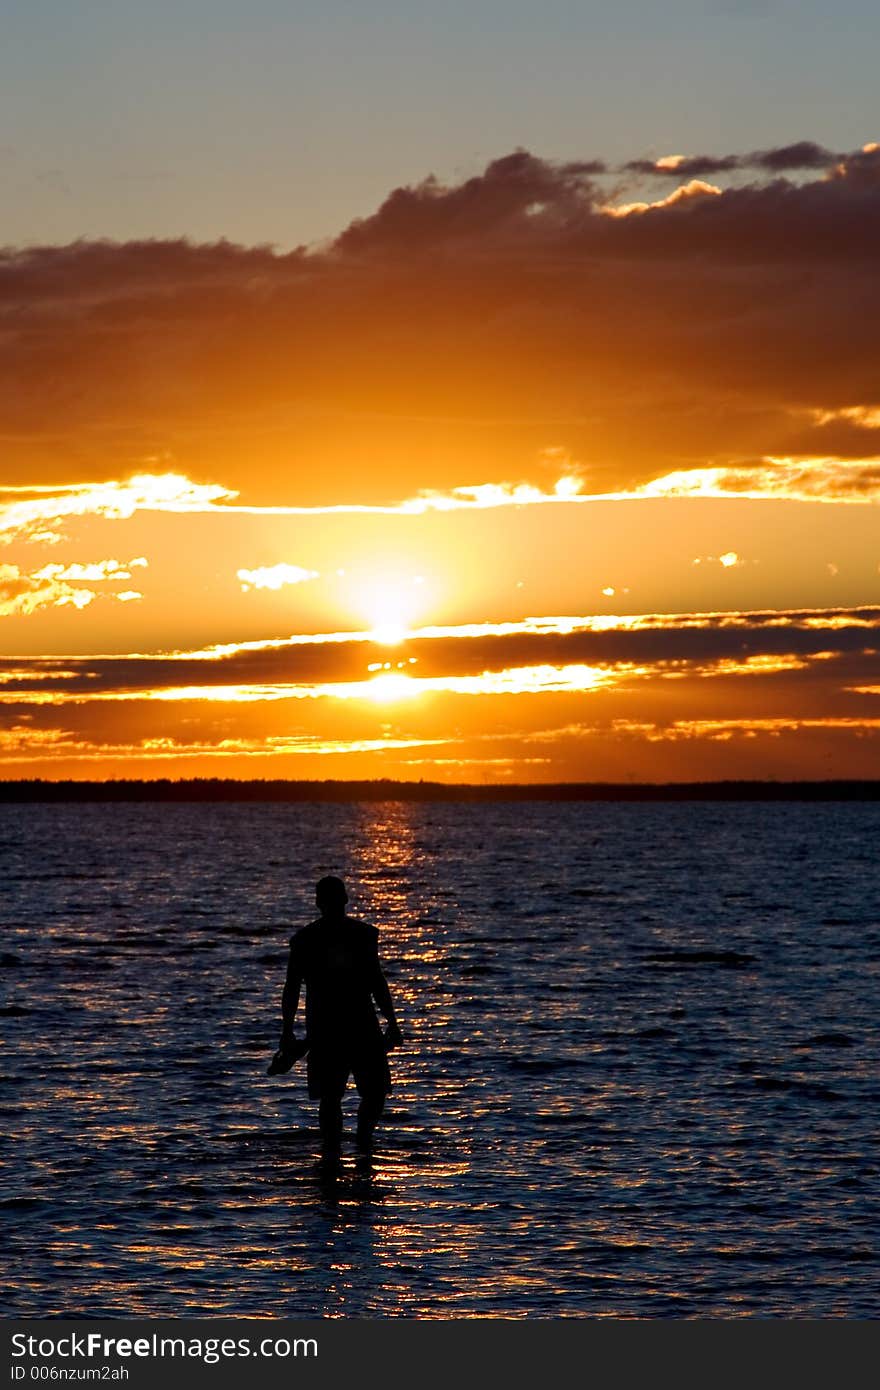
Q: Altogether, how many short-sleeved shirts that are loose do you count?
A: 1